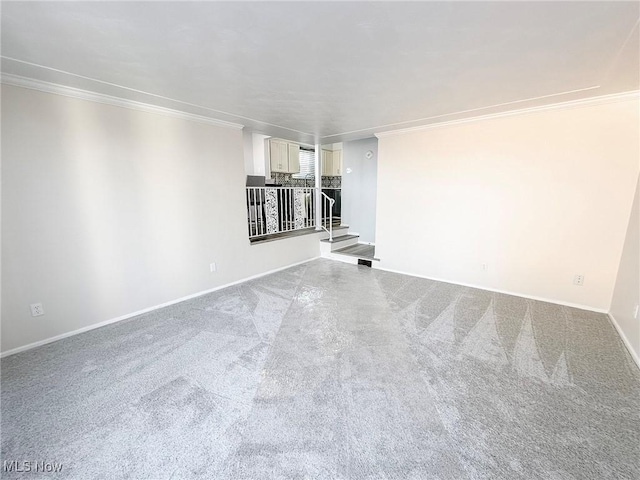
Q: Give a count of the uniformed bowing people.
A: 0